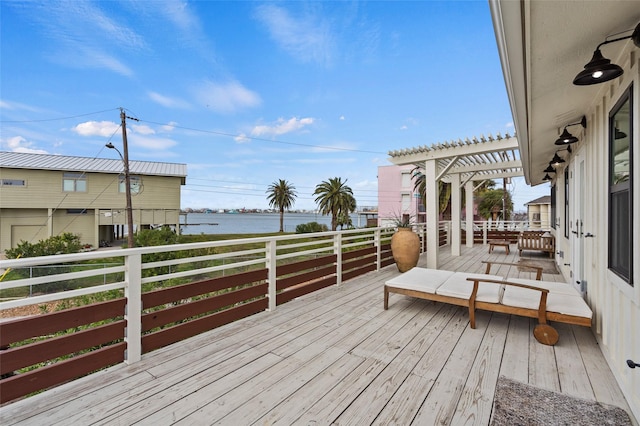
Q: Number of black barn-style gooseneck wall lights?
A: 5